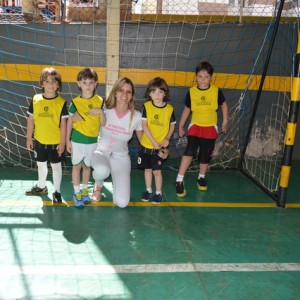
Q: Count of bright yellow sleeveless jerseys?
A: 4